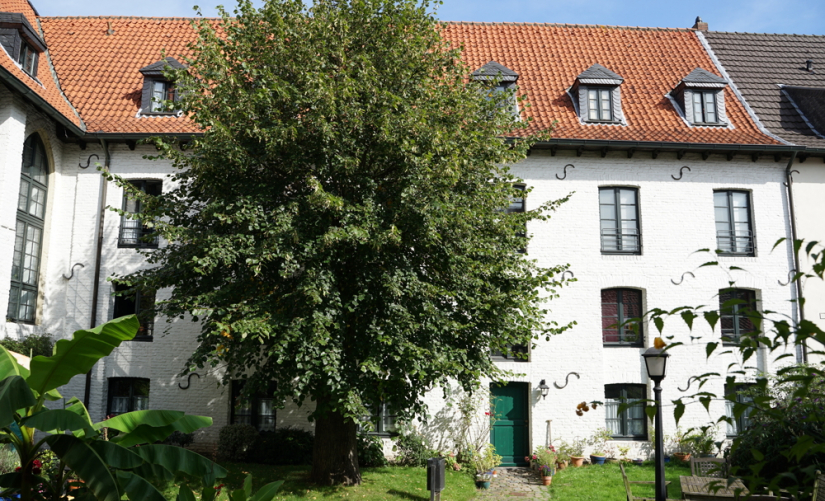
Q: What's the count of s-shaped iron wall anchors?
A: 11